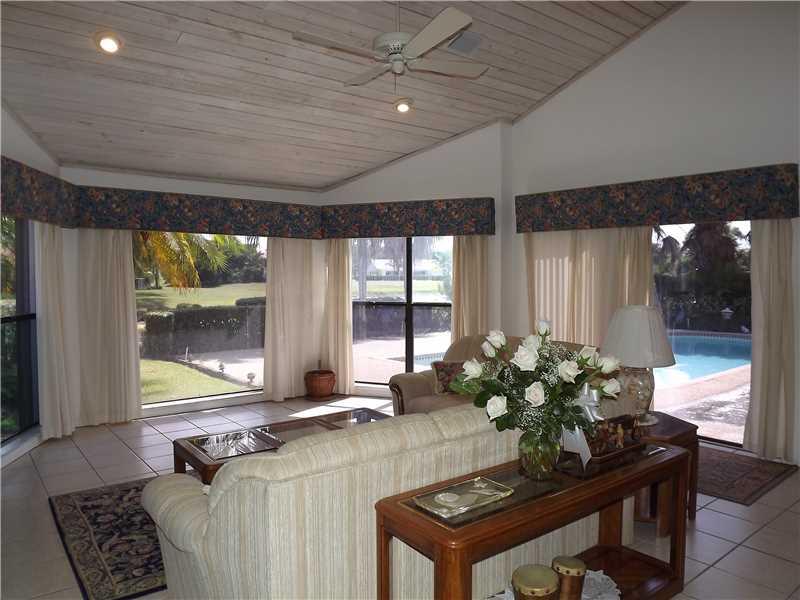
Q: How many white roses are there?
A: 12